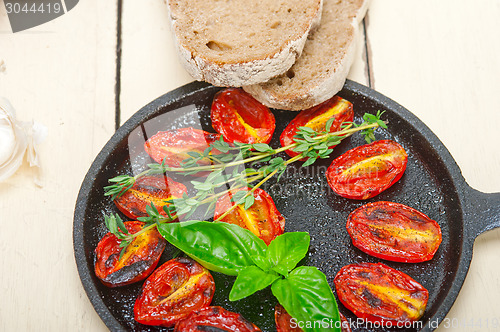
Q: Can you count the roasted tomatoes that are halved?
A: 12